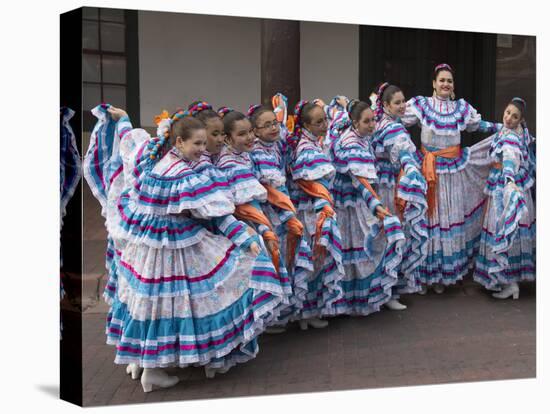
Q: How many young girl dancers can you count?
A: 9